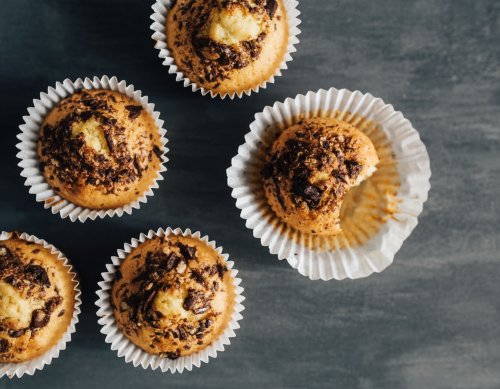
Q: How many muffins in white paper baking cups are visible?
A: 5